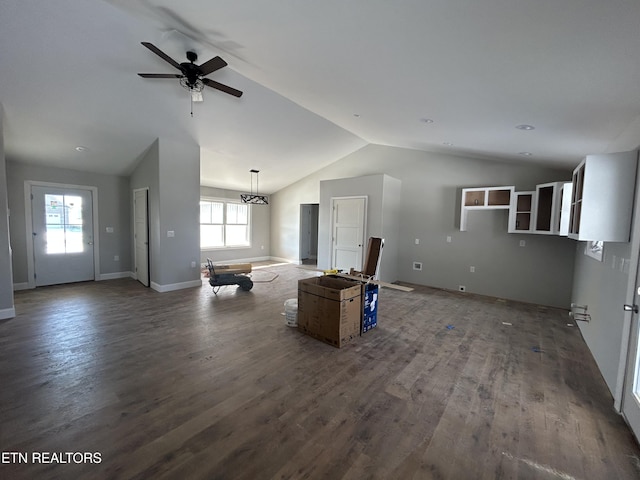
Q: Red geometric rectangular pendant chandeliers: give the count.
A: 0